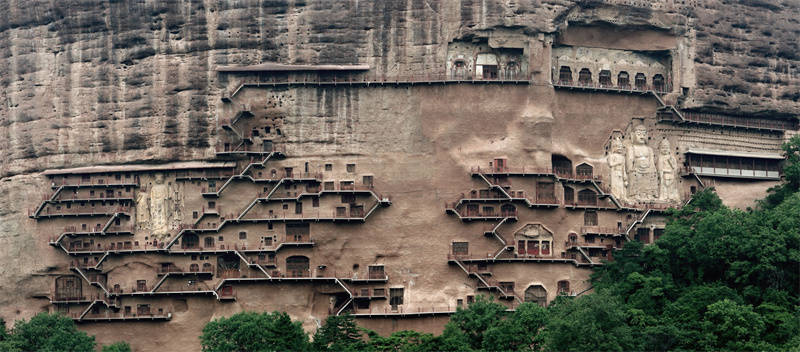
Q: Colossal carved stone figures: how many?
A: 6